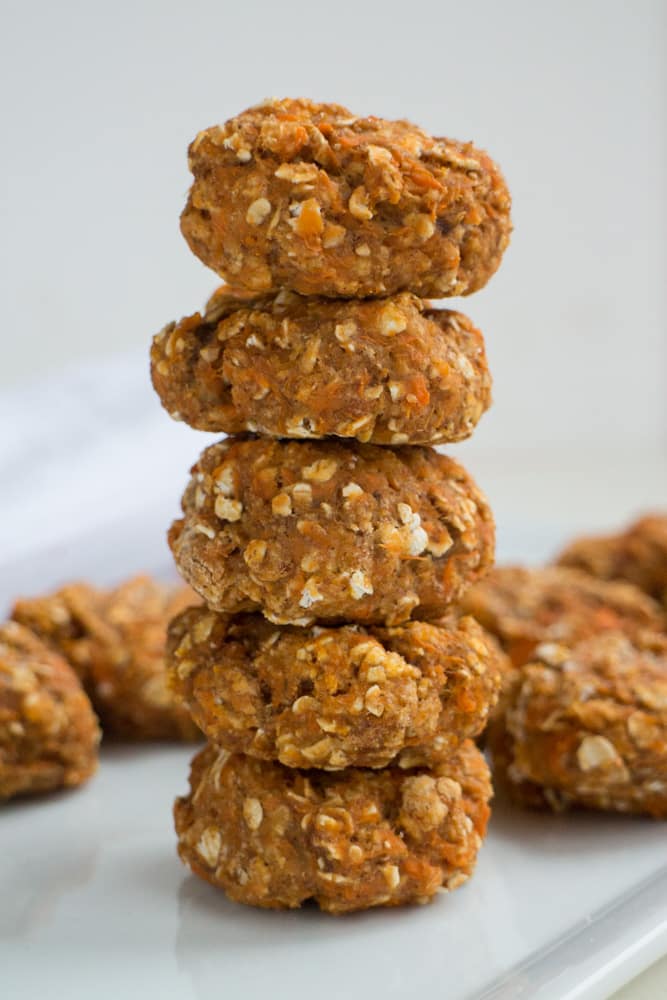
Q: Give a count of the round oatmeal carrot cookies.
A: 10